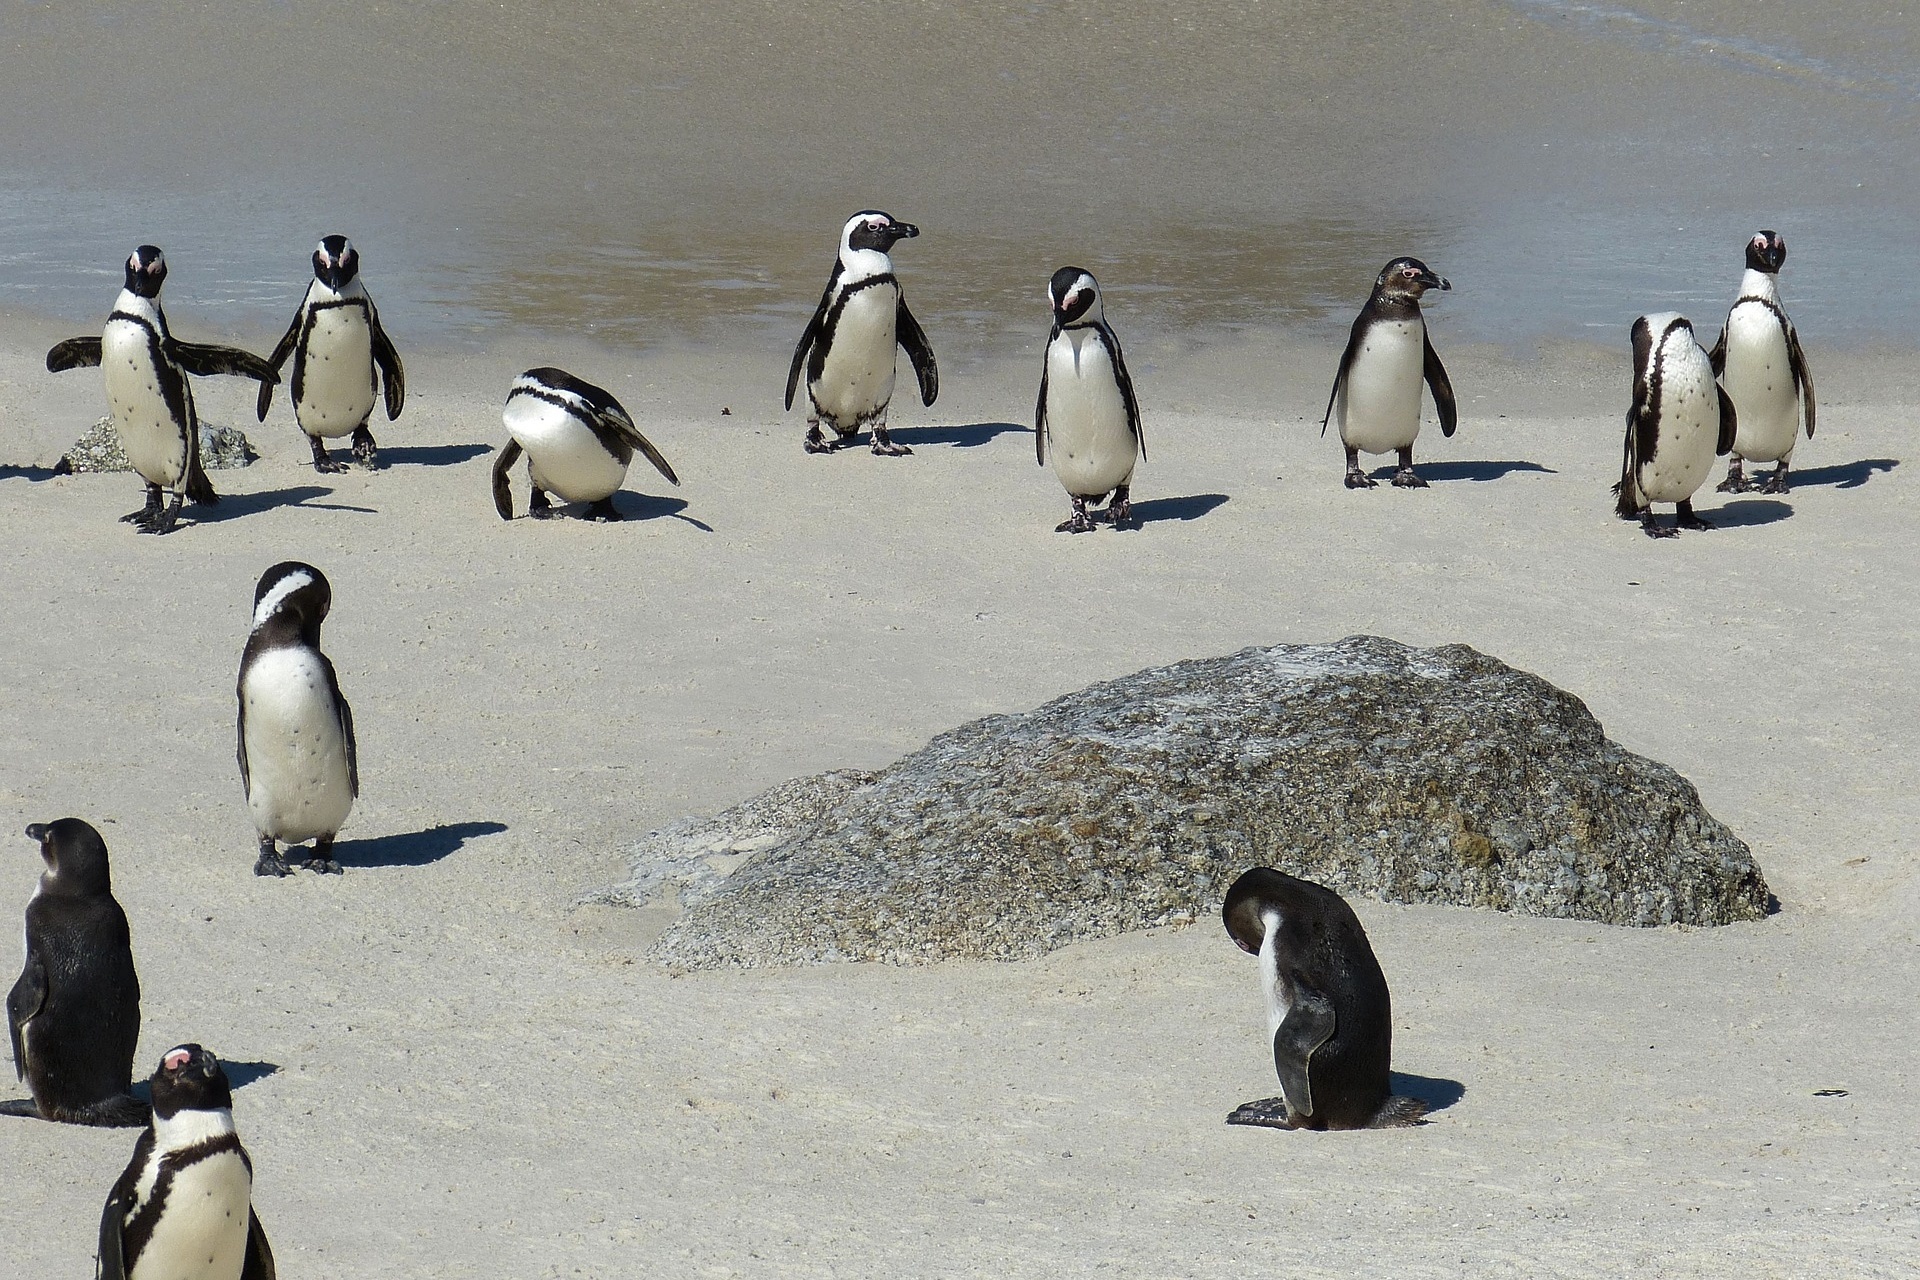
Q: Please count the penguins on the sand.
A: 12